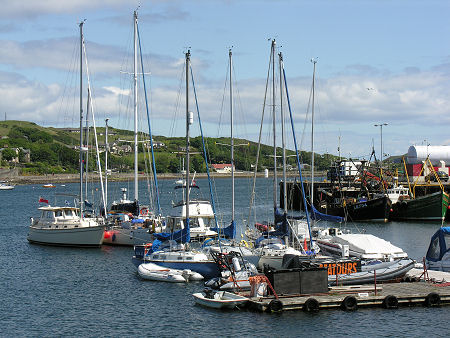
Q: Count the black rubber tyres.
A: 5